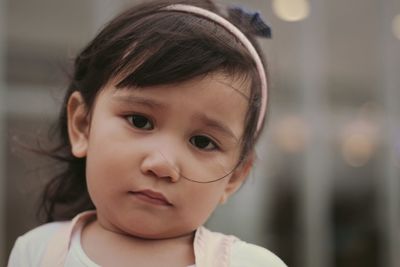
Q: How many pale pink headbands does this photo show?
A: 1